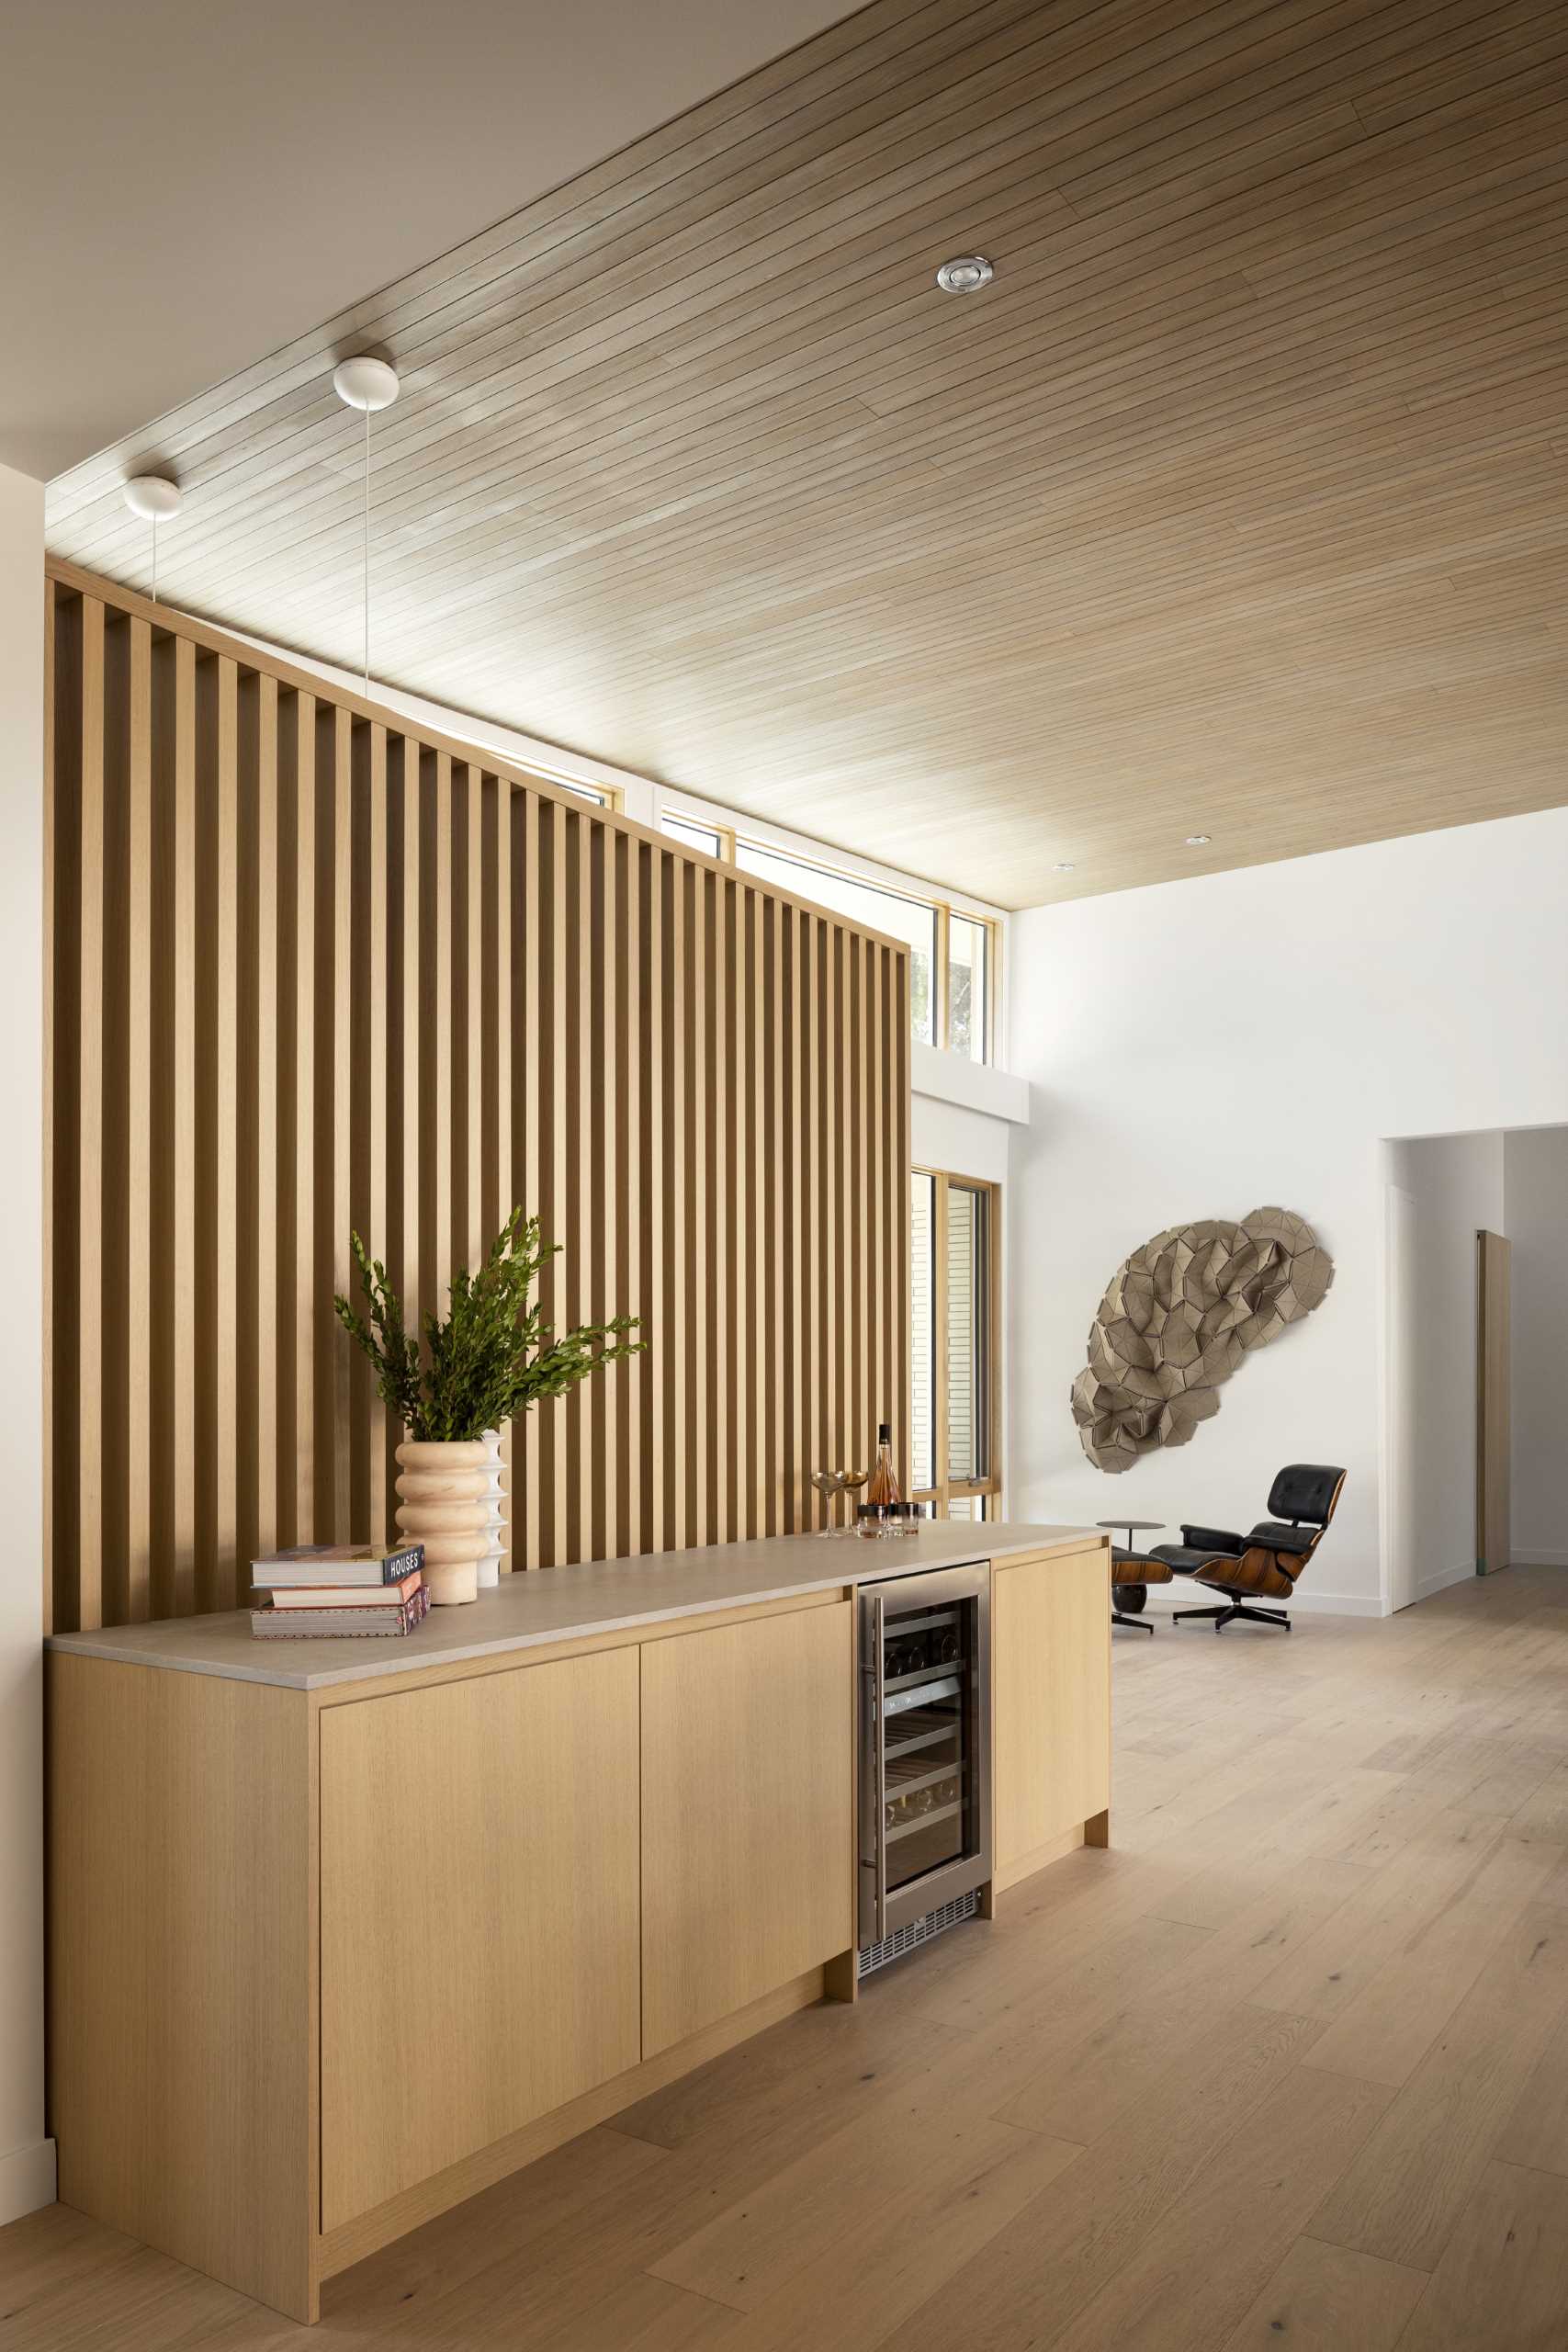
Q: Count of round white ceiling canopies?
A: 2